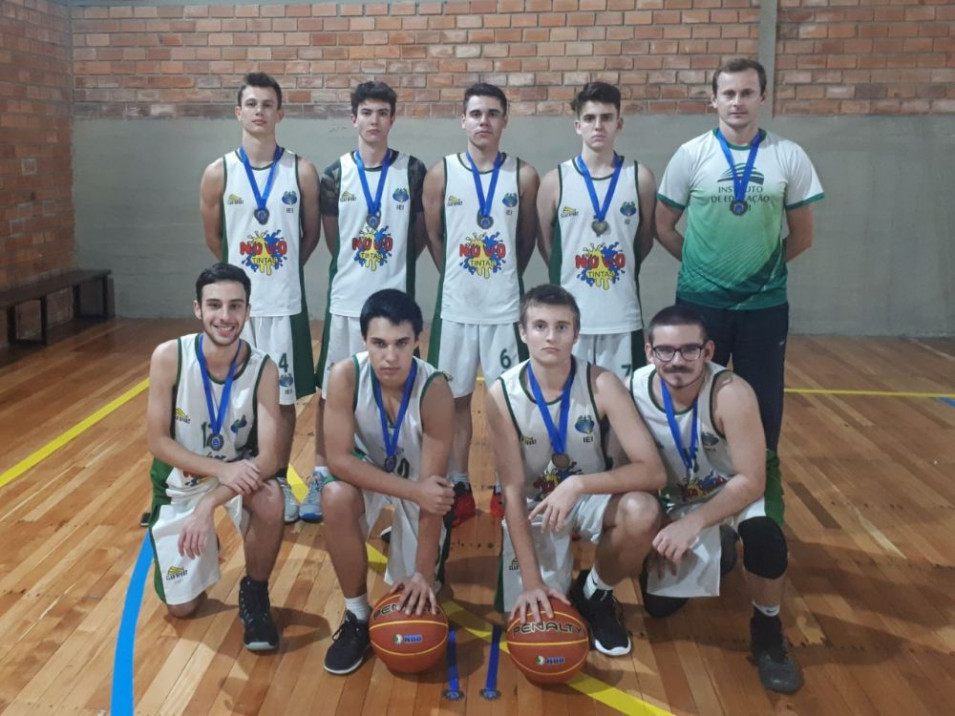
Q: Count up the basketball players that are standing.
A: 4